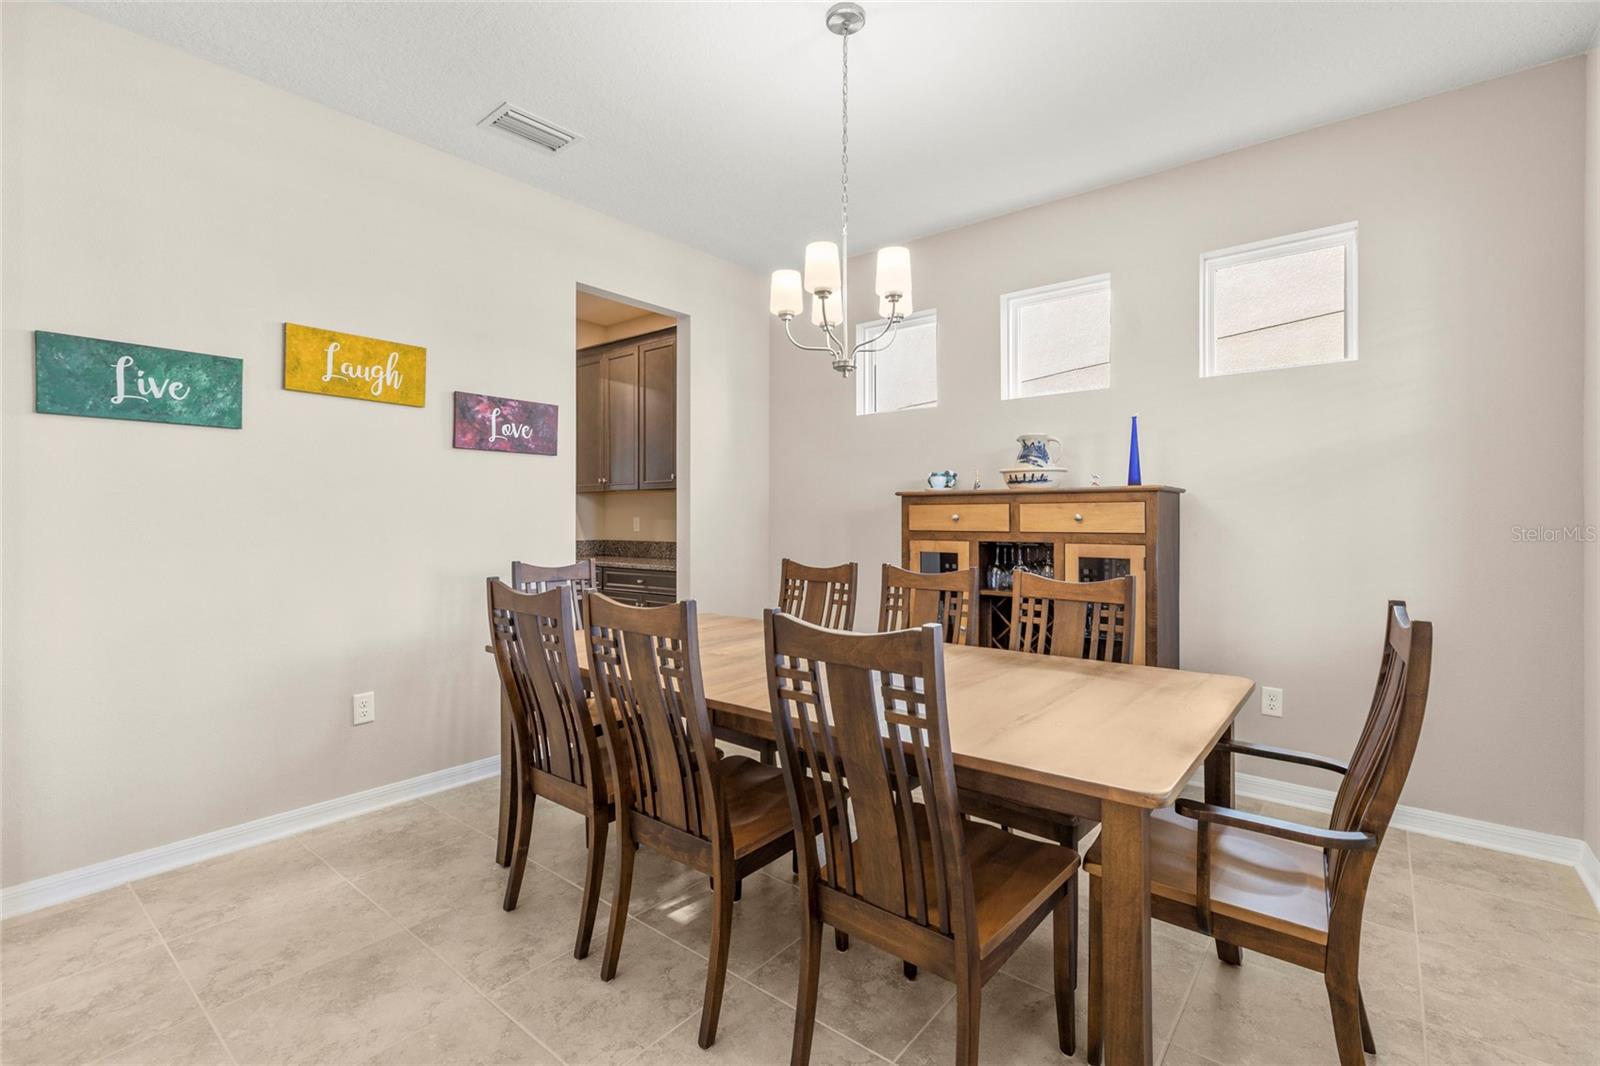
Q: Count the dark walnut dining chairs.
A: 8